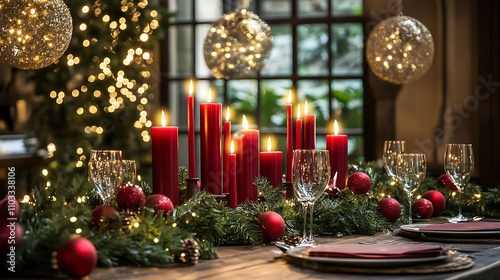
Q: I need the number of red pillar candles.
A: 6